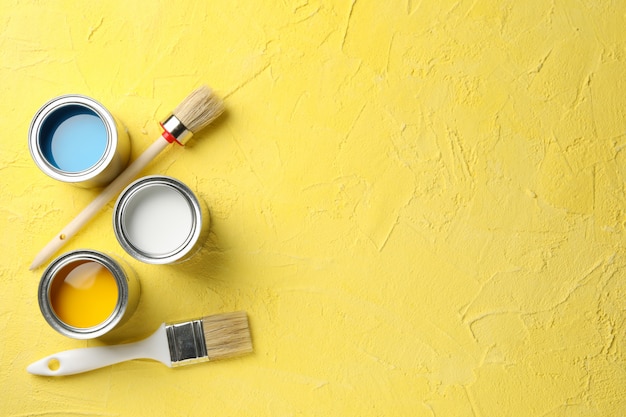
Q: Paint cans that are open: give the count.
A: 3